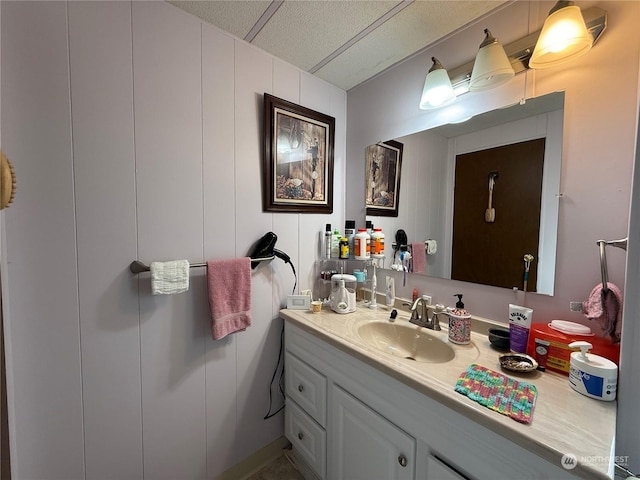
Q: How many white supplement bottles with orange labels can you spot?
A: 2